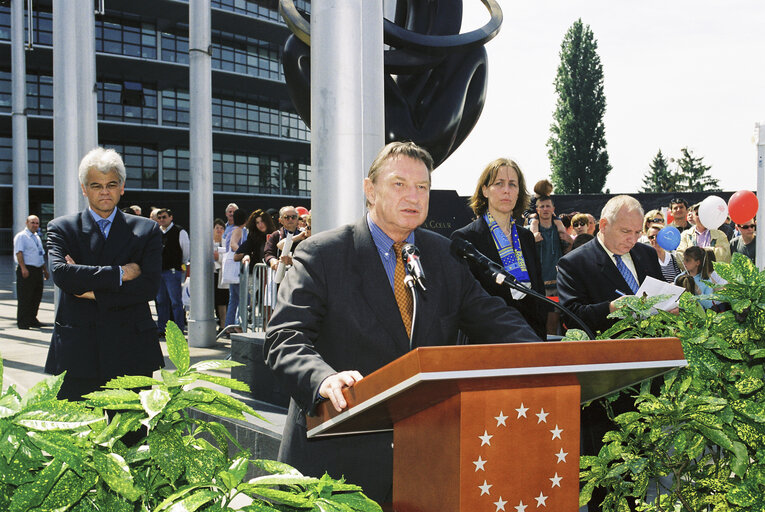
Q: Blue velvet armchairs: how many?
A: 0